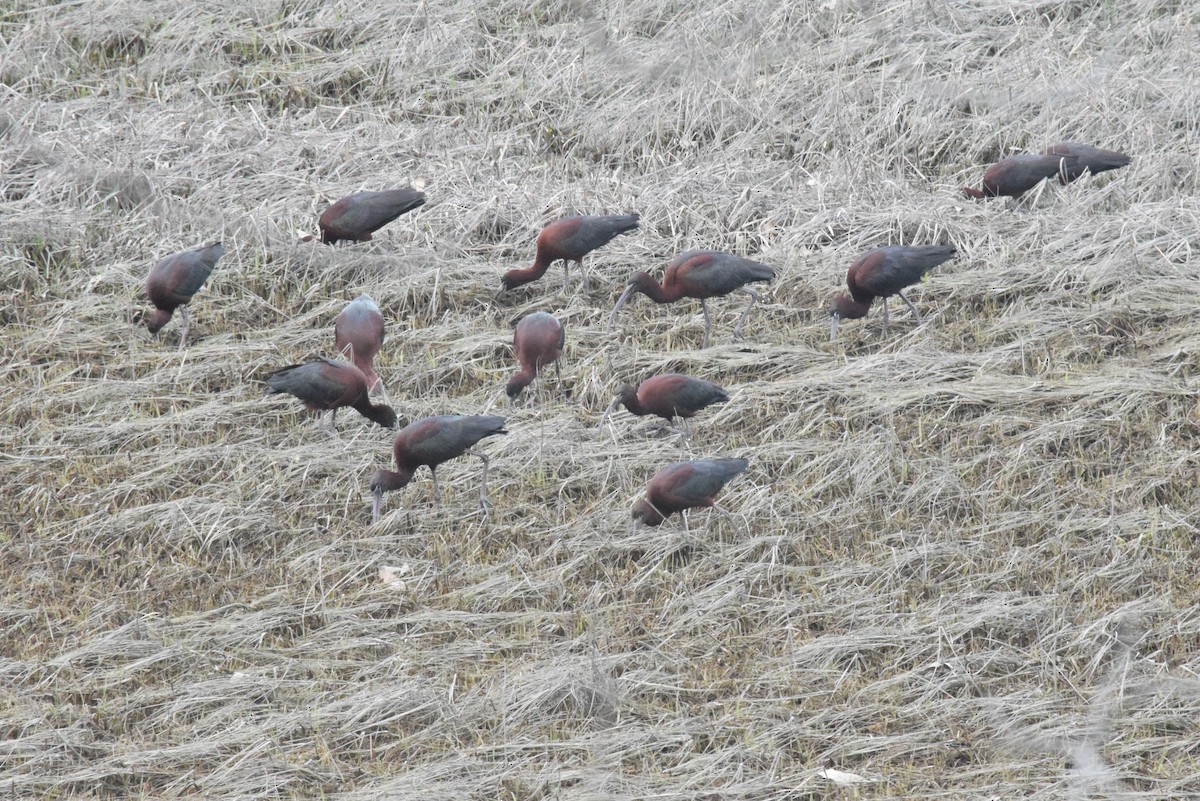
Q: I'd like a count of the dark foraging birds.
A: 13